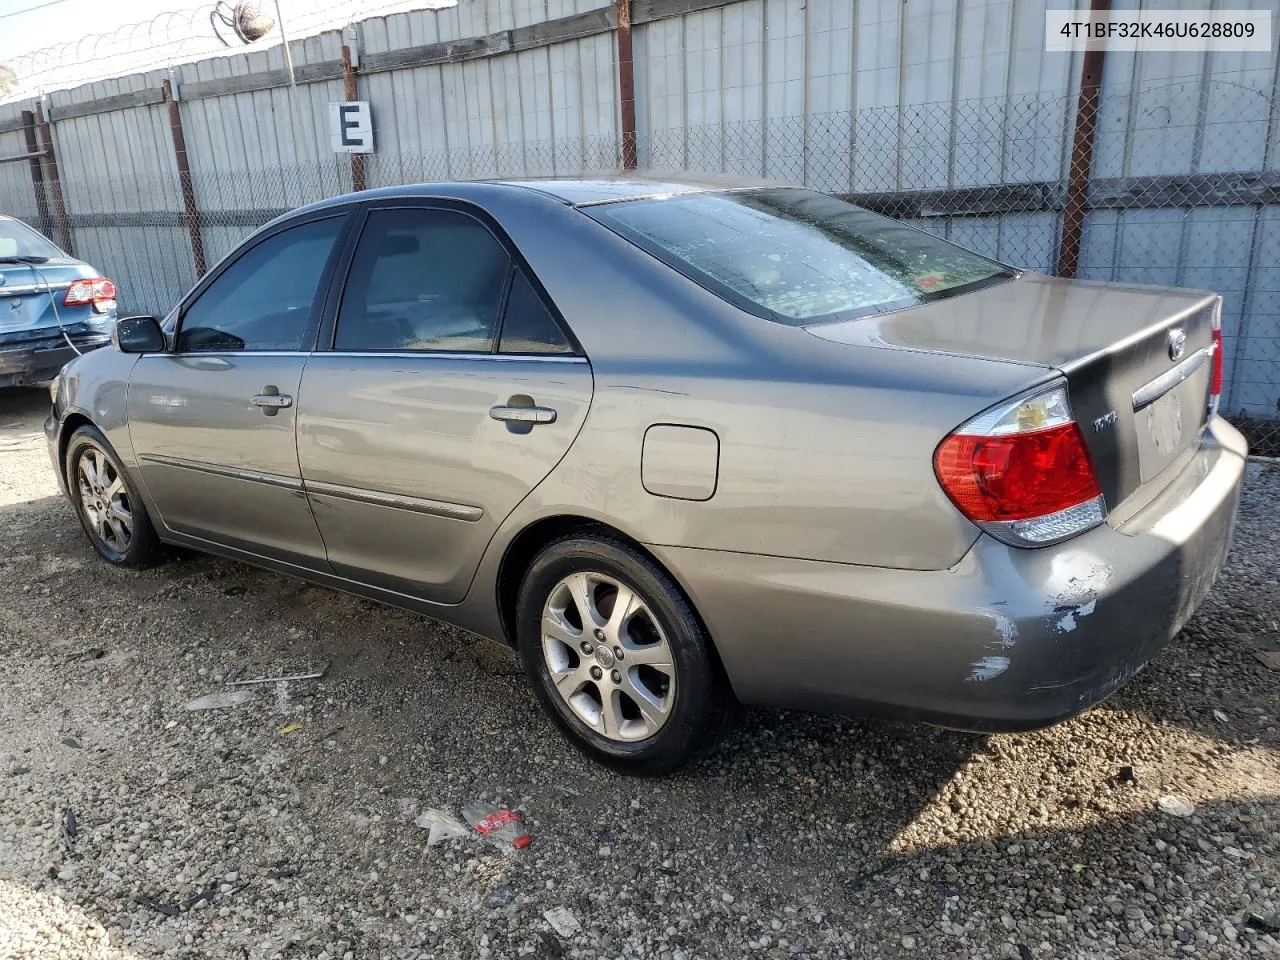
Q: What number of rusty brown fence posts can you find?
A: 6